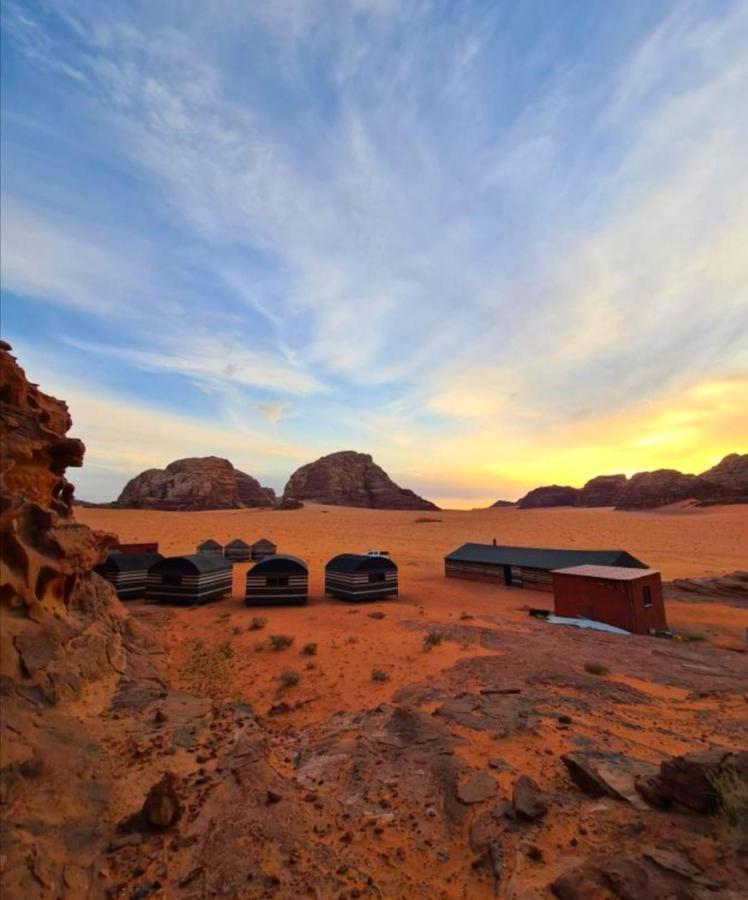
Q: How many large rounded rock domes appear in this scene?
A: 2